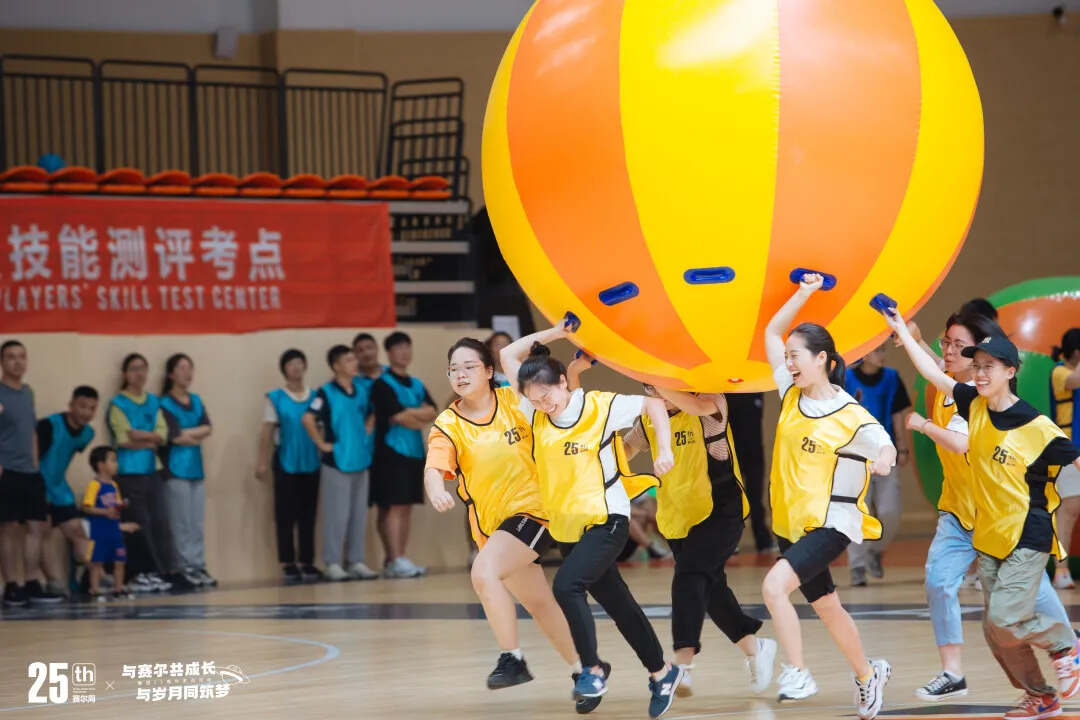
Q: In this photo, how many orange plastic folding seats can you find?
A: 10